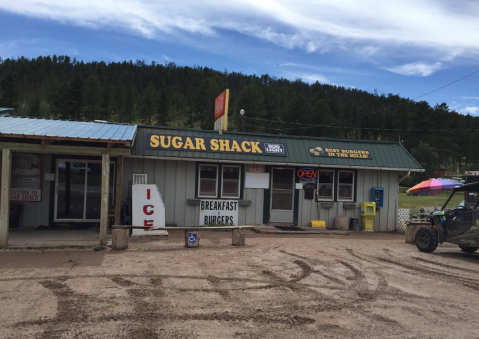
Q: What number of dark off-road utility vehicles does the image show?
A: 1